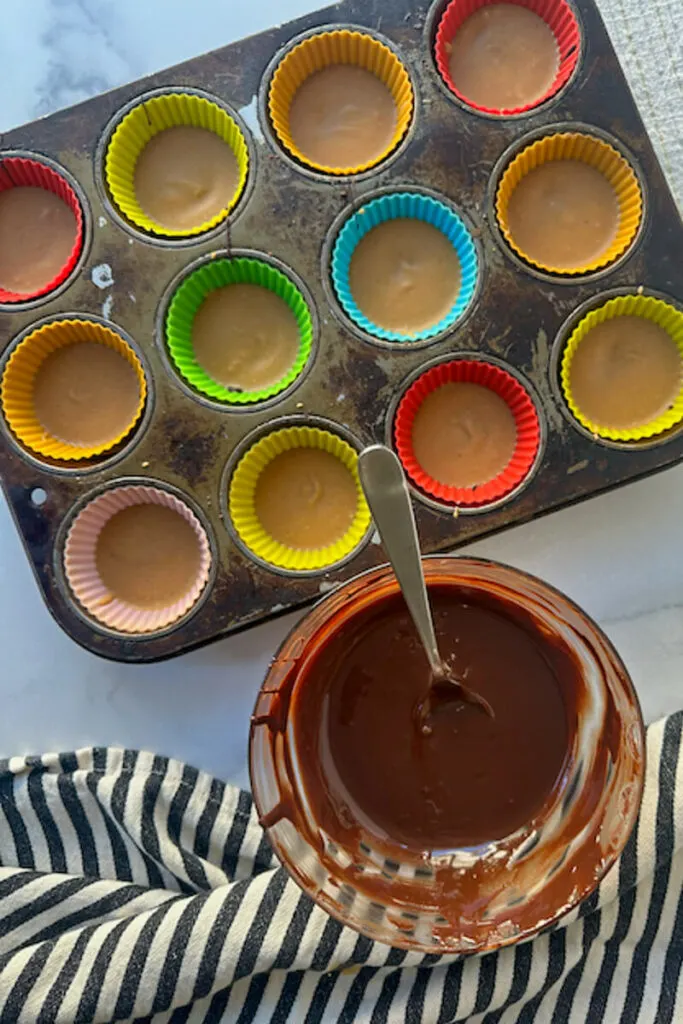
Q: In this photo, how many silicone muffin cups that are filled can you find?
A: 12